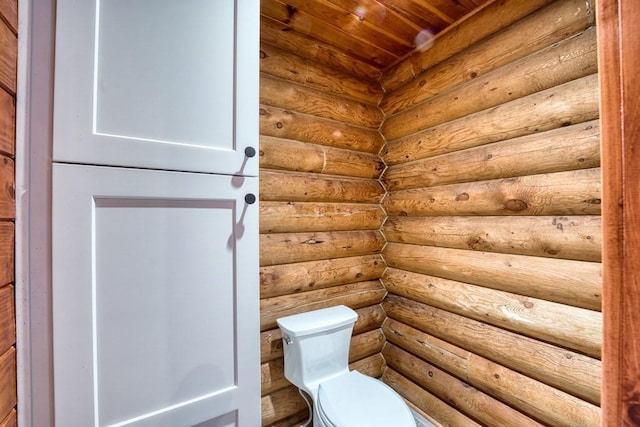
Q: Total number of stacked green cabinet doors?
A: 0